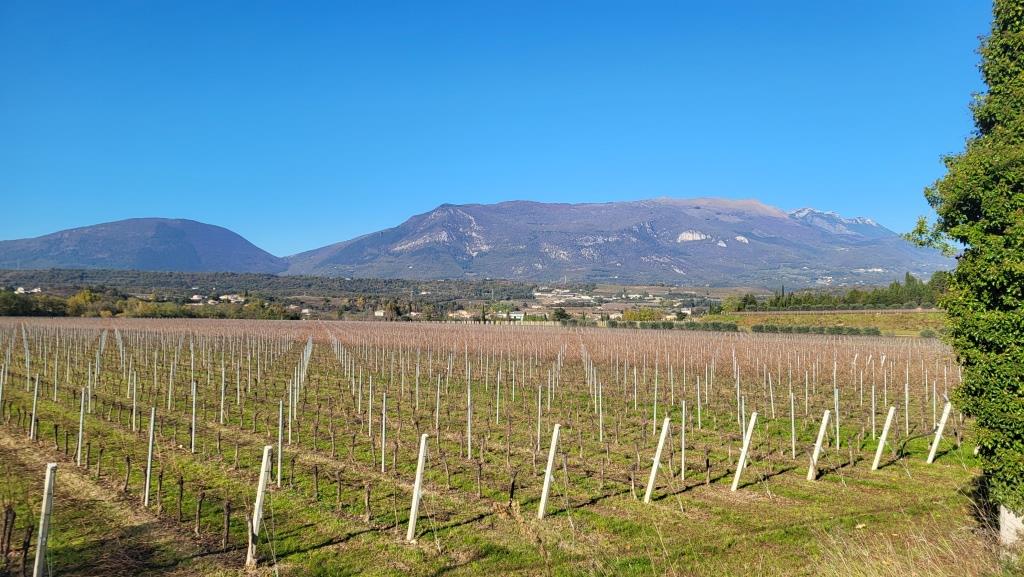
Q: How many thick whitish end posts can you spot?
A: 9